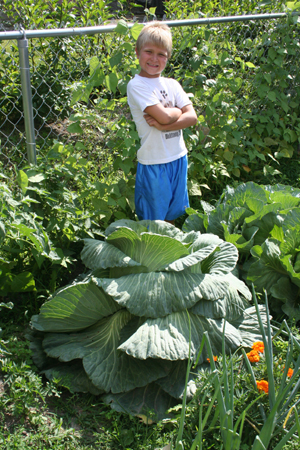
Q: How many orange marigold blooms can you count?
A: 5